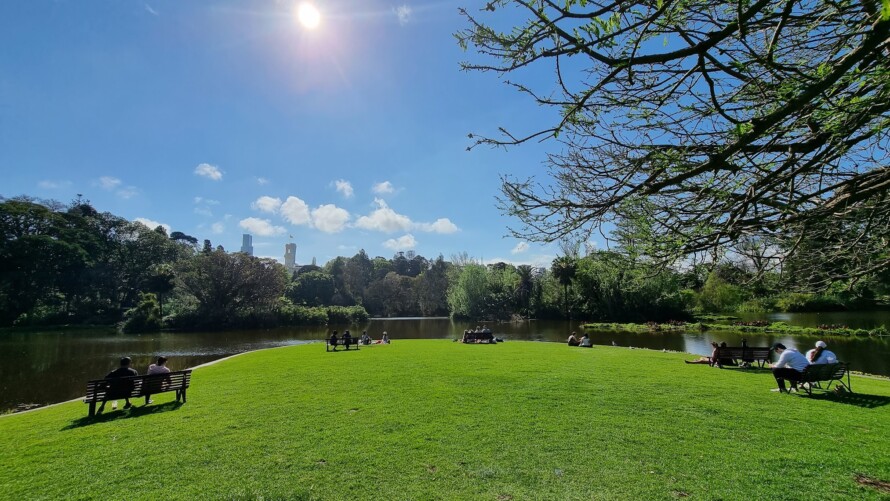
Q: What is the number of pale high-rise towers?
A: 2